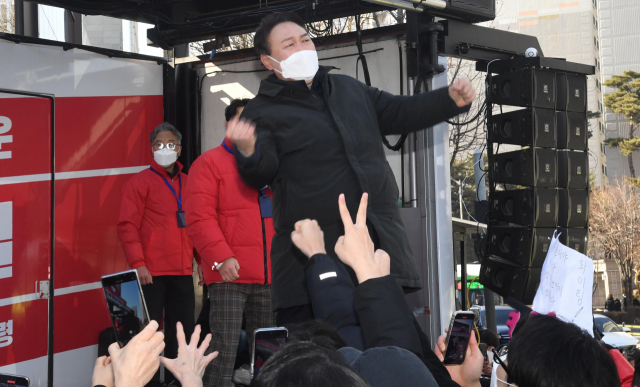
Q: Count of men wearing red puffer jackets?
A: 2